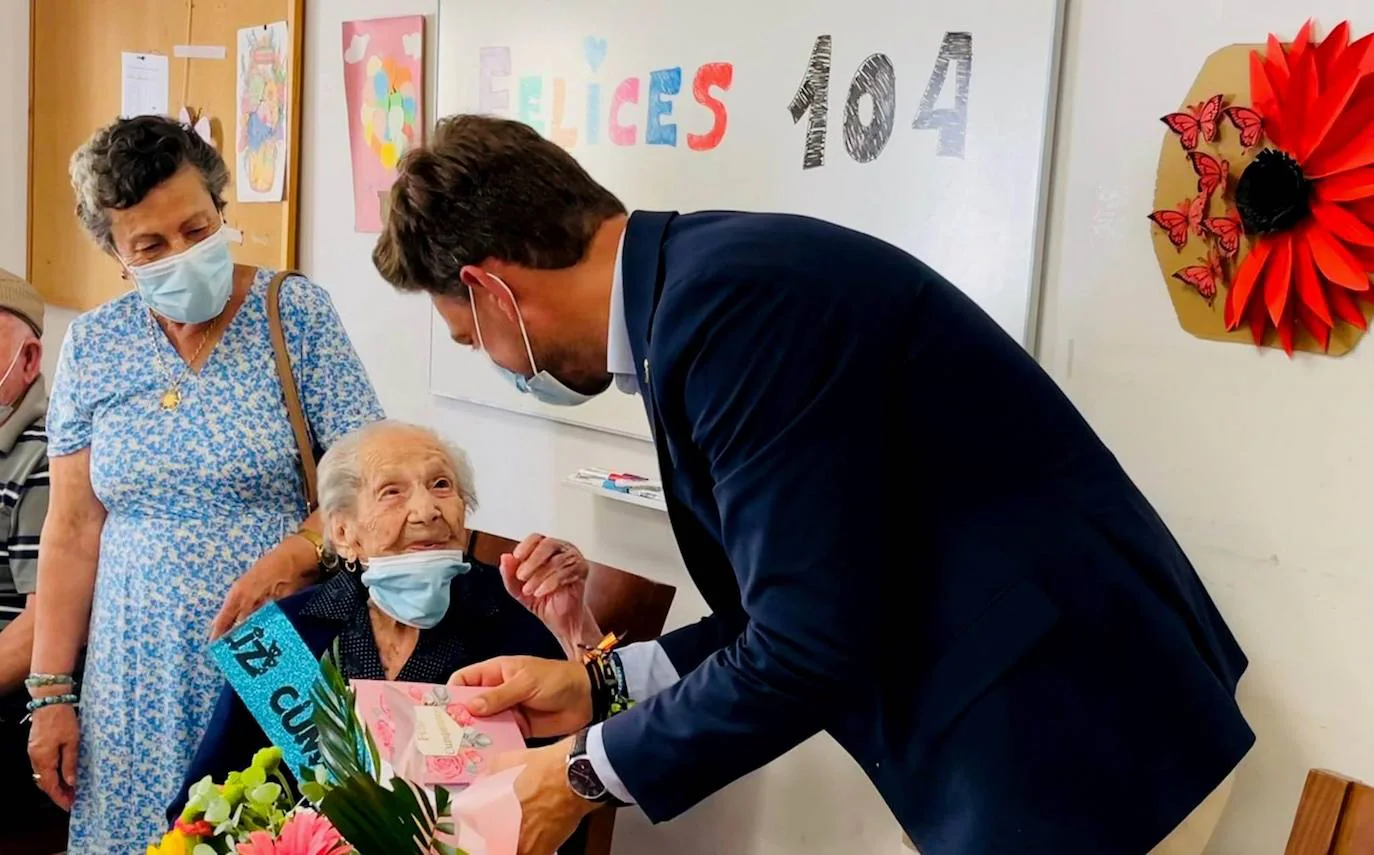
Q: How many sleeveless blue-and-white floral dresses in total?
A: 0